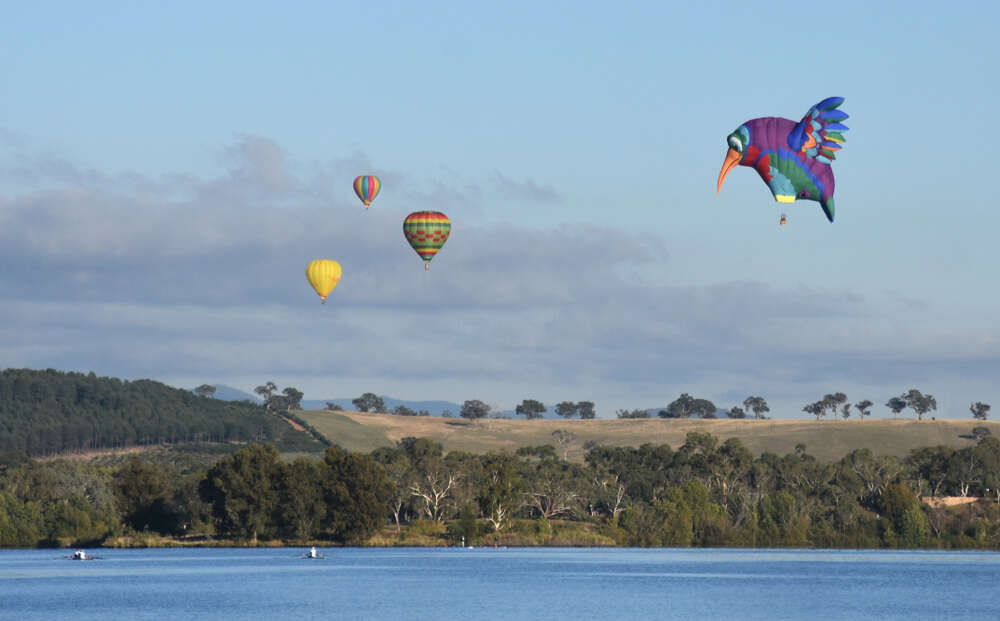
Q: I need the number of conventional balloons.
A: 3